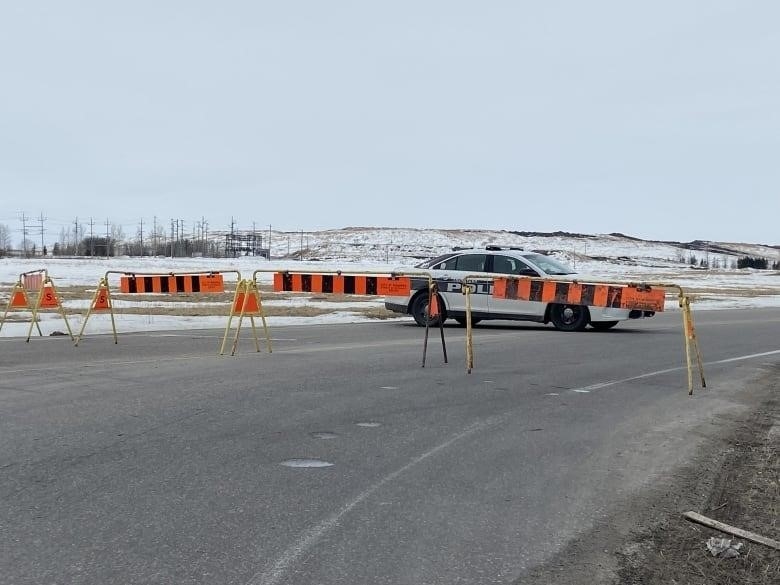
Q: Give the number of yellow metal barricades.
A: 4